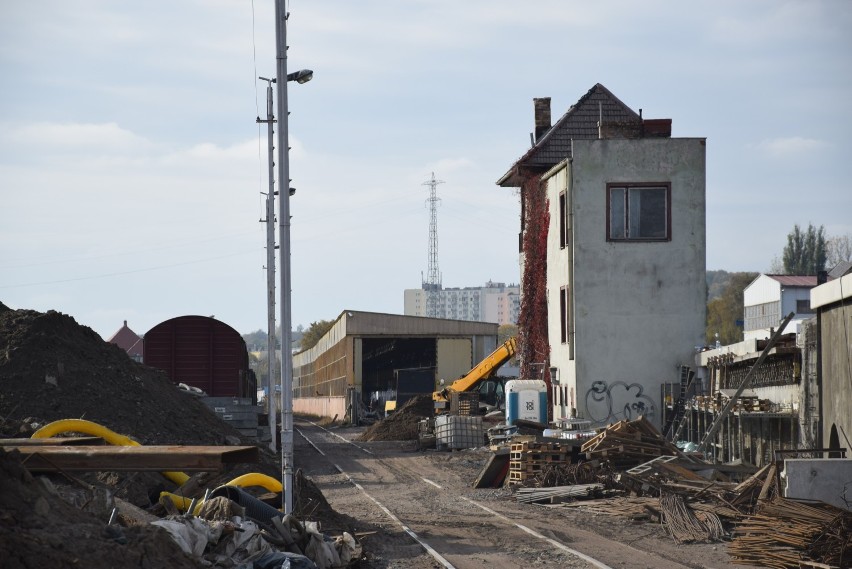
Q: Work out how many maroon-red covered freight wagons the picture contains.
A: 1